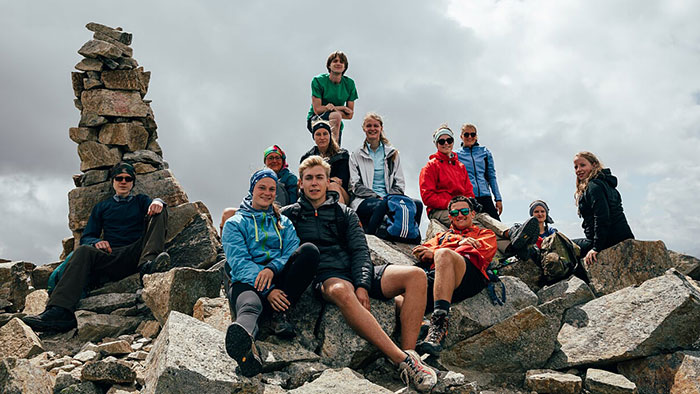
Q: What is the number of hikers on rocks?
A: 12